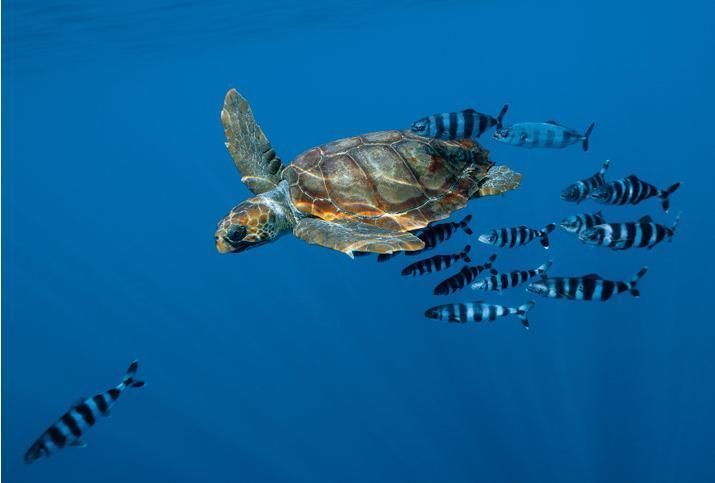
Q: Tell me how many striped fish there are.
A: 14